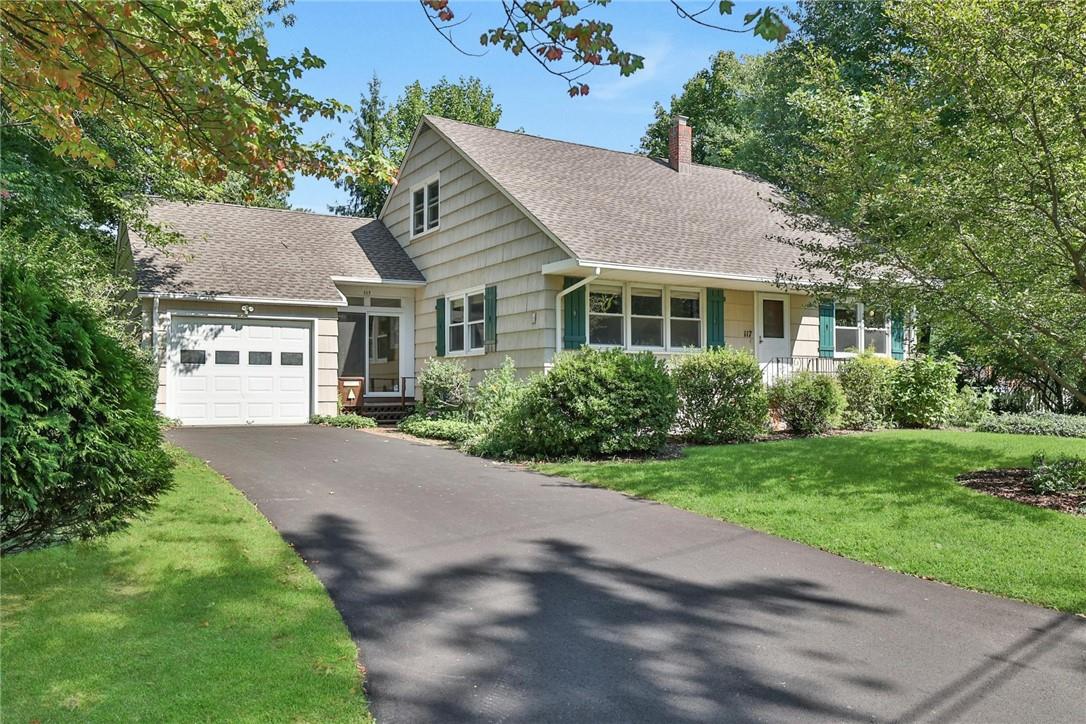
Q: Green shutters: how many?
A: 6